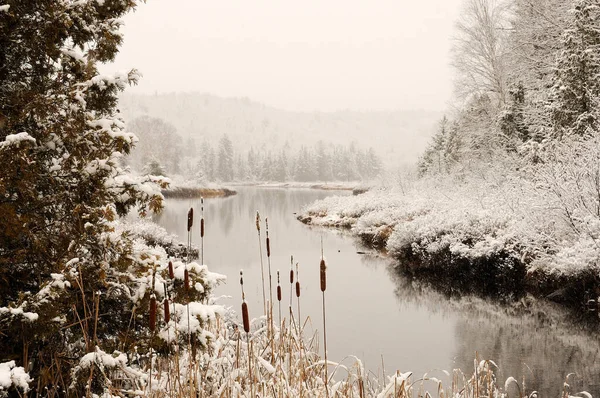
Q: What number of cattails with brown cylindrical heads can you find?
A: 13